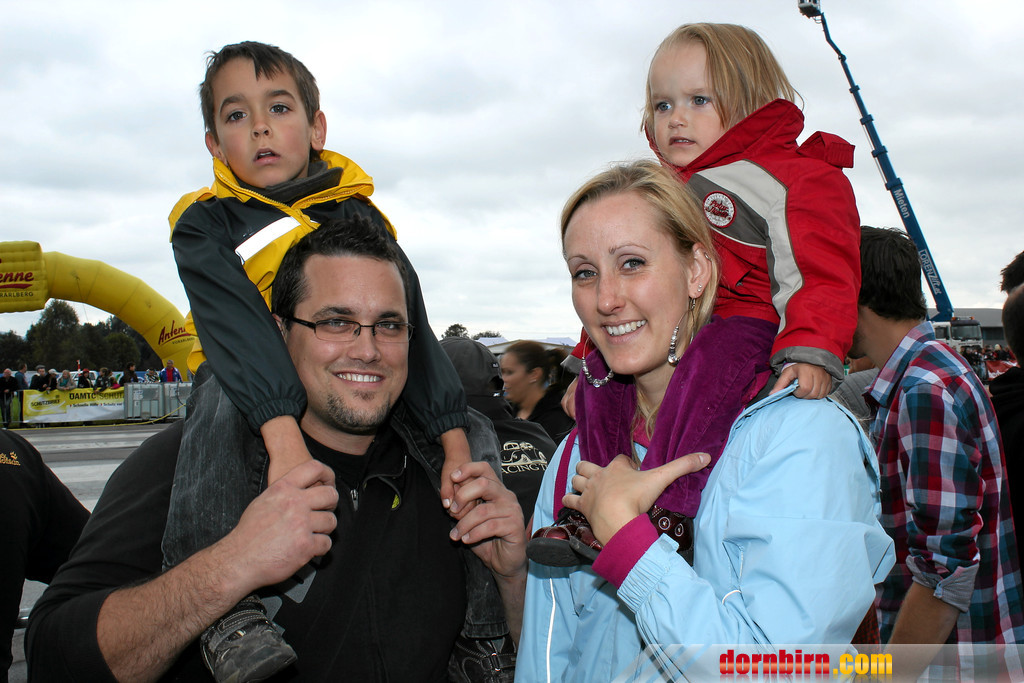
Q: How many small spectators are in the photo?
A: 2